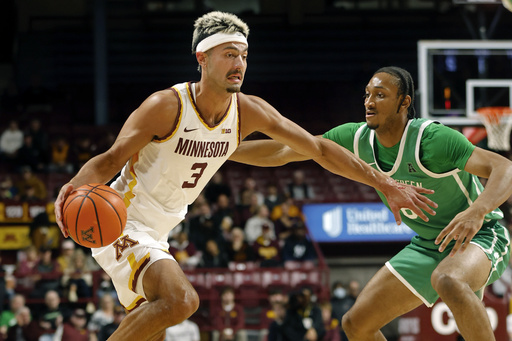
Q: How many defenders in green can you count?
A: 1